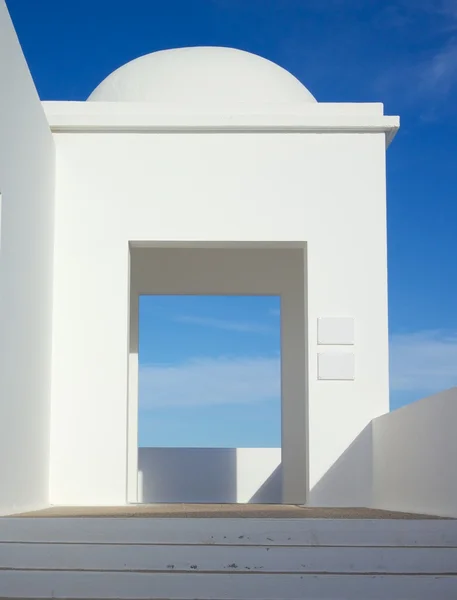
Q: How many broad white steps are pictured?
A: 3